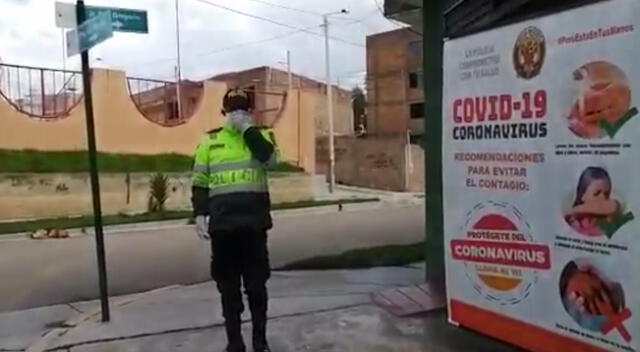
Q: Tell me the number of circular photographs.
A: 3